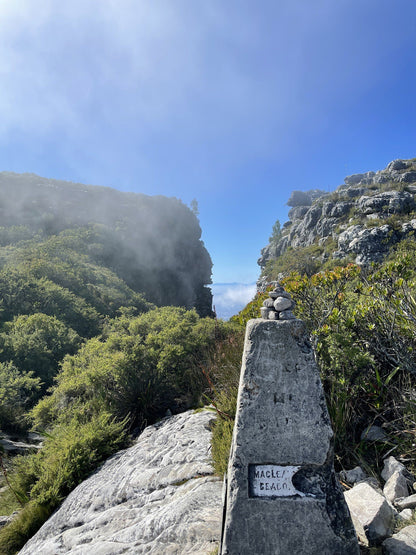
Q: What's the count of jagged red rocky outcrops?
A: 0